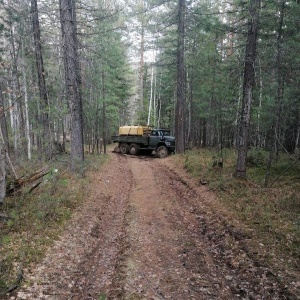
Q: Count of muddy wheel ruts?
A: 2